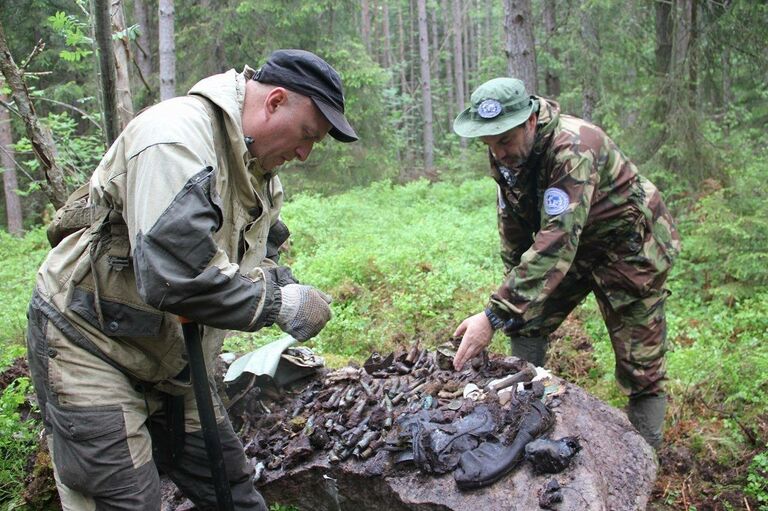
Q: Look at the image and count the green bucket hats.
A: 1